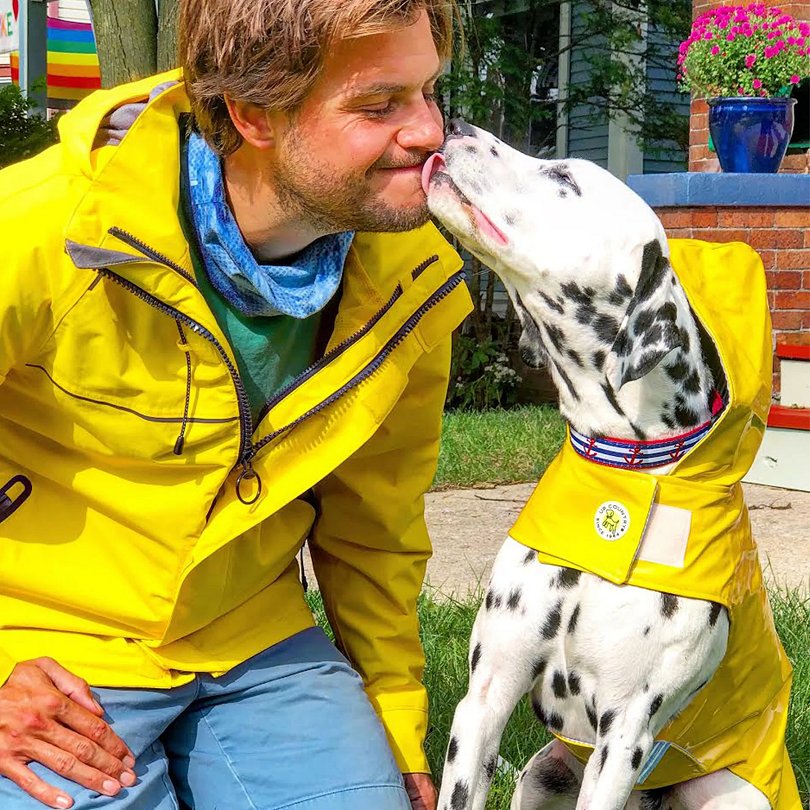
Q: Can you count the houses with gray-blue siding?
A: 1